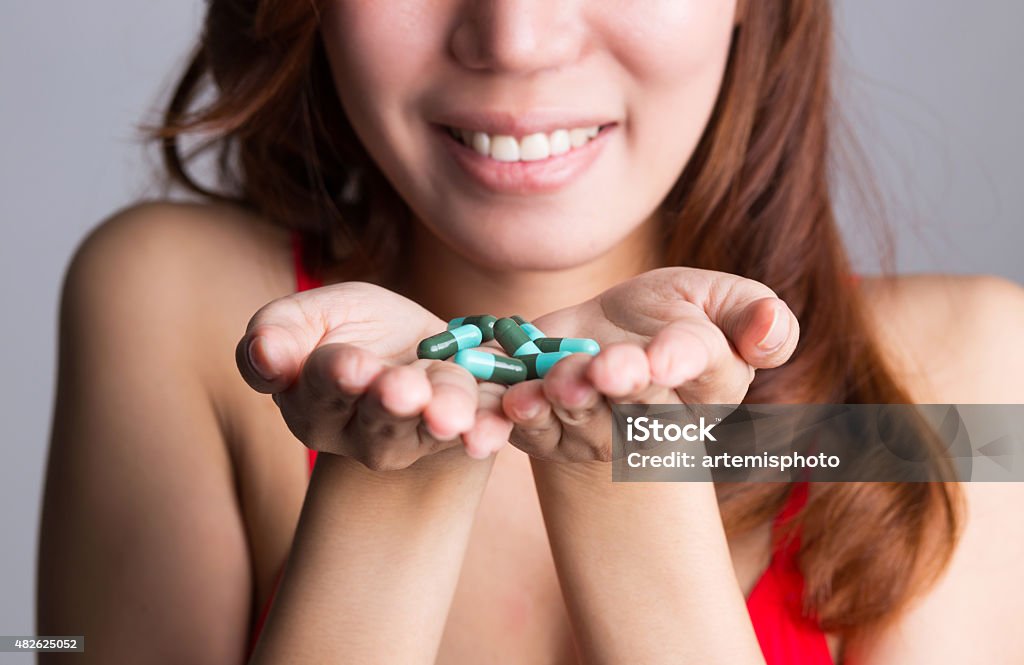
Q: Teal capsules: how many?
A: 7